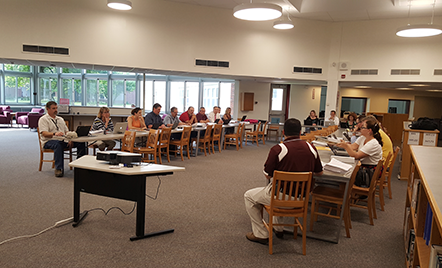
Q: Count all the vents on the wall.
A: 6